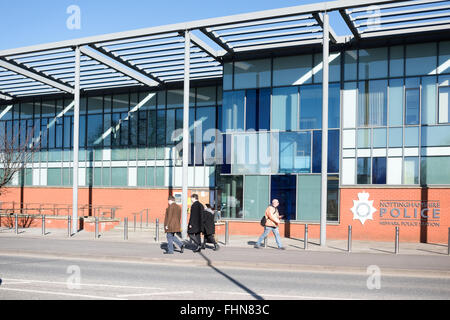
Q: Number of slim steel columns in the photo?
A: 3